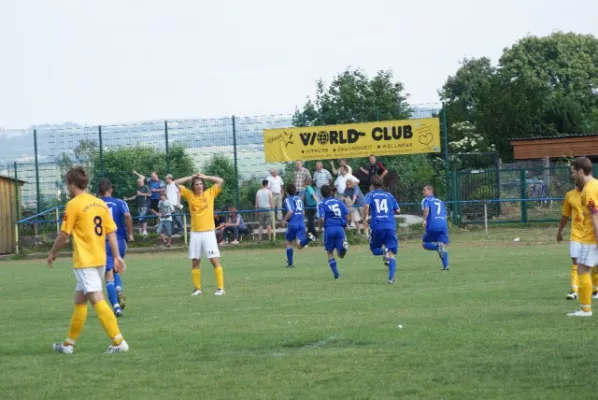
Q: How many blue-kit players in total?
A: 5